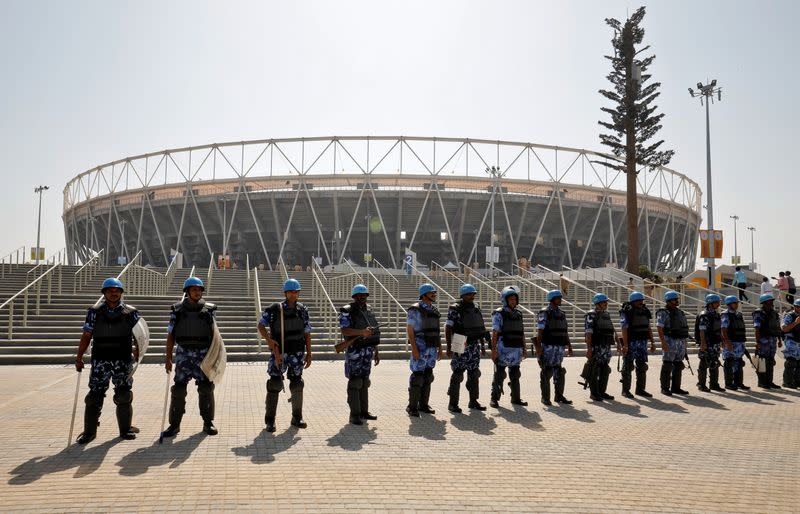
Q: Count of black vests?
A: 15